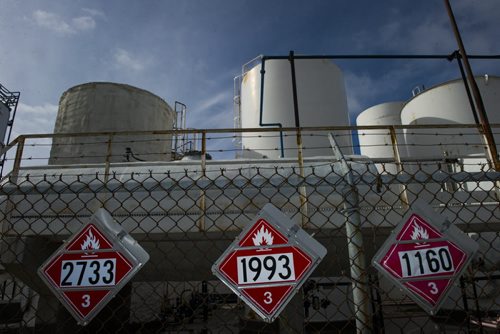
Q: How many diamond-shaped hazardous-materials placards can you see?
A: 3